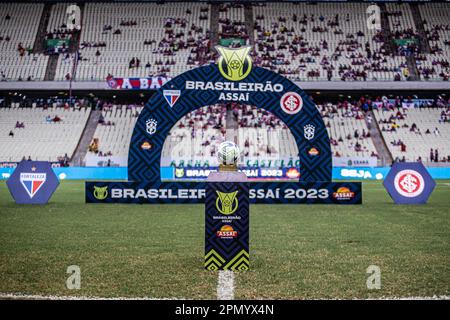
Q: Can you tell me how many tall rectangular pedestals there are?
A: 1